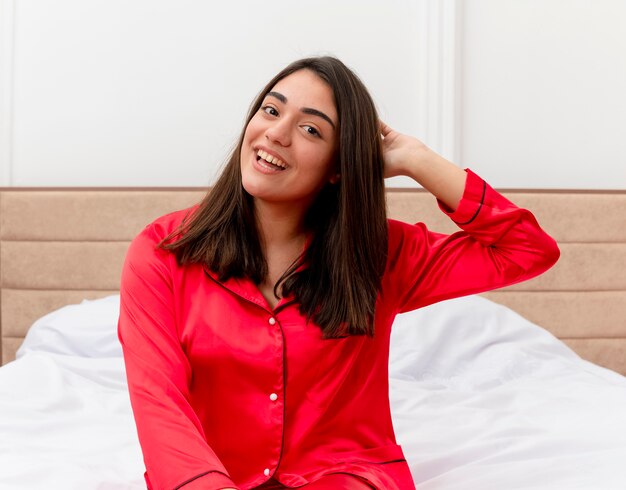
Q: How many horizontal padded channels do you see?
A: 4